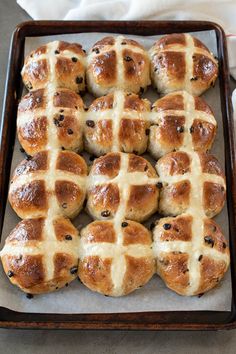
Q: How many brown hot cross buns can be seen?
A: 12